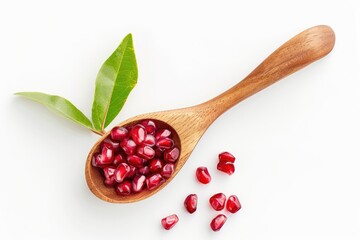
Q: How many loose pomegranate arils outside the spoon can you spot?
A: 8